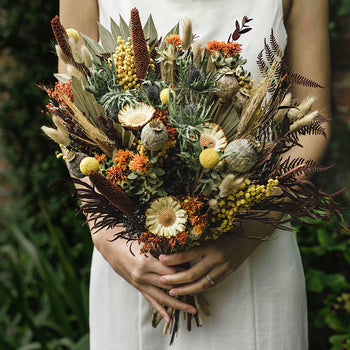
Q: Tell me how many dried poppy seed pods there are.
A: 5